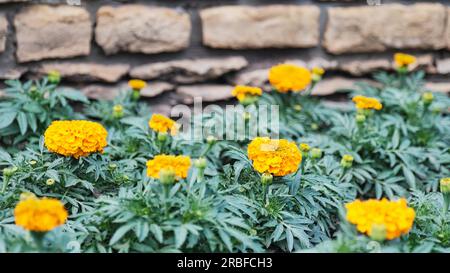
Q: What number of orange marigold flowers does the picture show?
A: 11